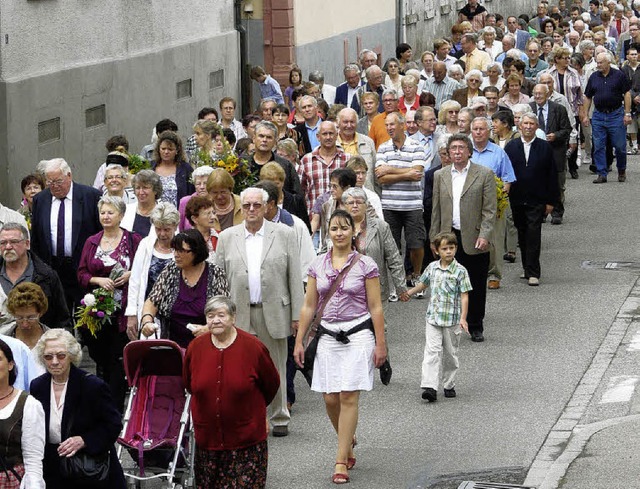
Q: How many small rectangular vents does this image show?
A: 4